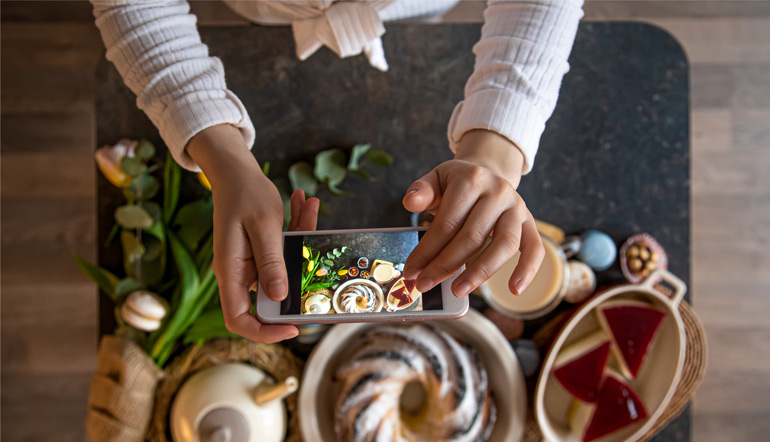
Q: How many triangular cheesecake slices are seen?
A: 3